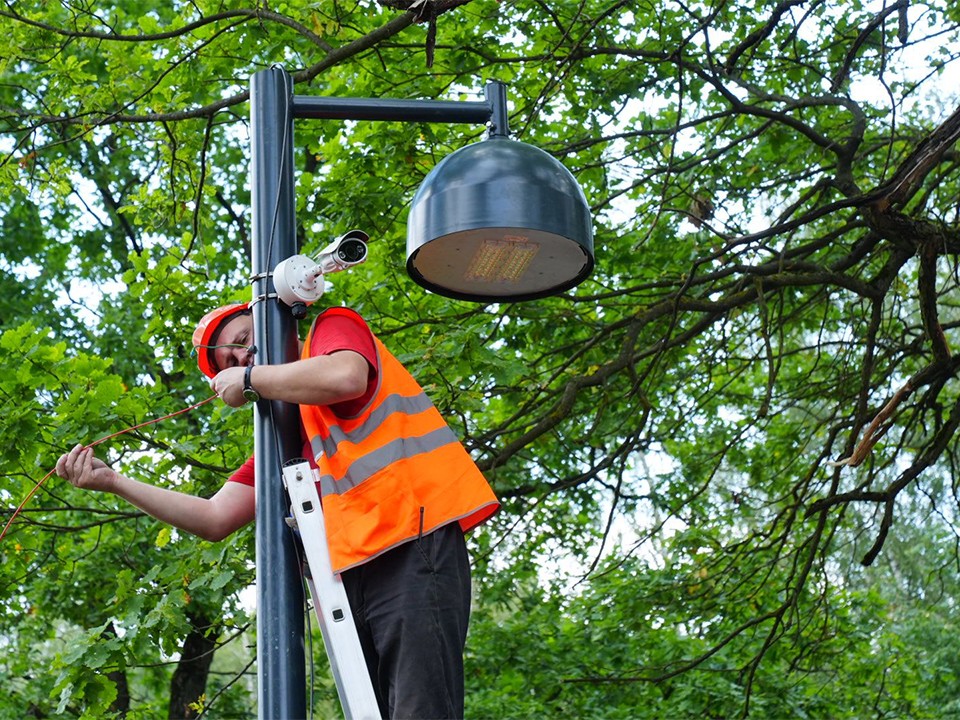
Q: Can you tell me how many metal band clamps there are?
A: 2